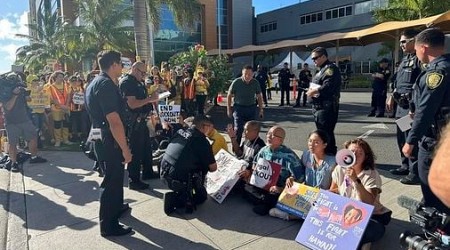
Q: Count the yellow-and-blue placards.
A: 1